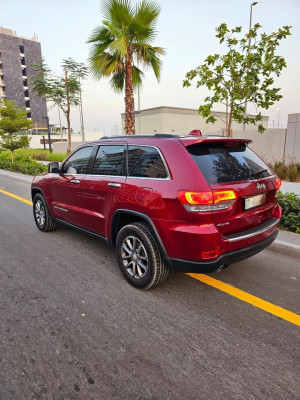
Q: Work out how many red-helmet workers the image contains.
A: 0